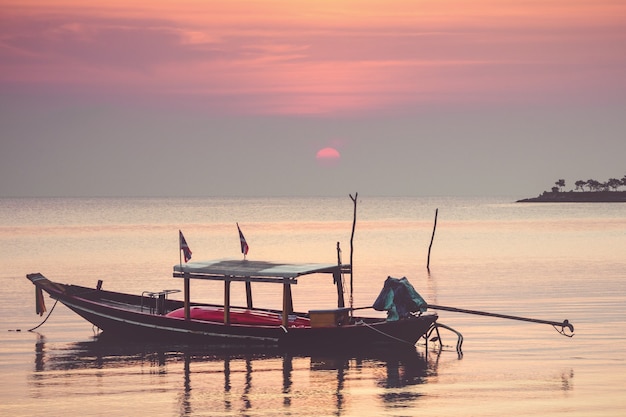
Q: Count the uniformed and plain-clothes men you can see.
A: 0